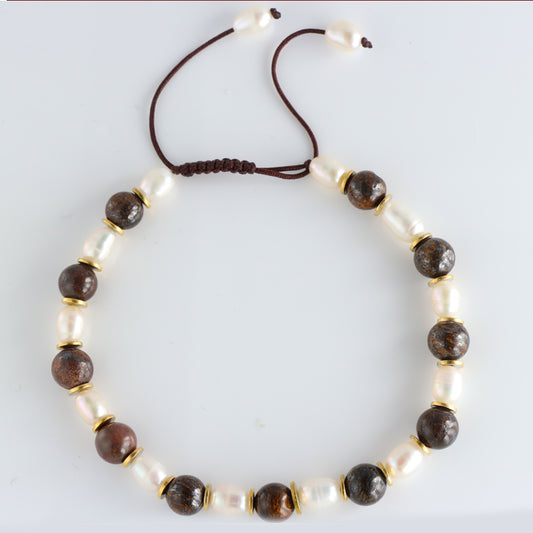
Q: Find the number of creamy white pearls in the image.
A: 14